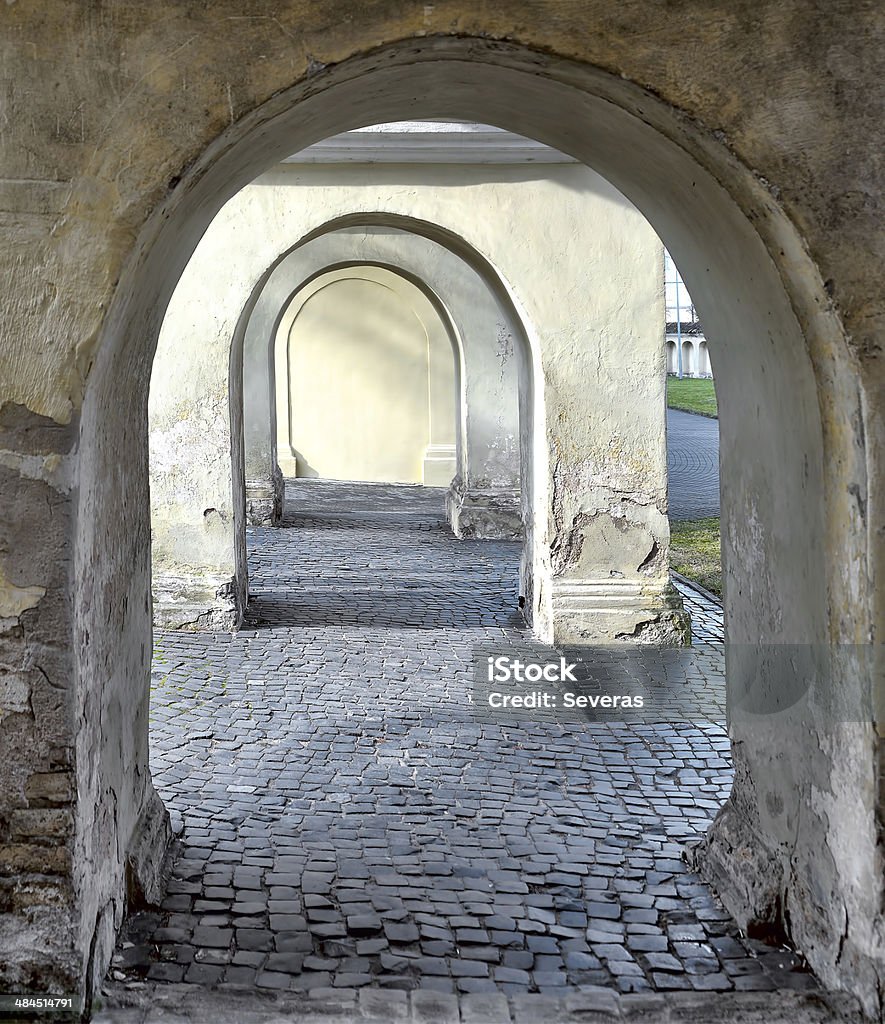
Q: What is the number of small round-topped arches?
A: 3